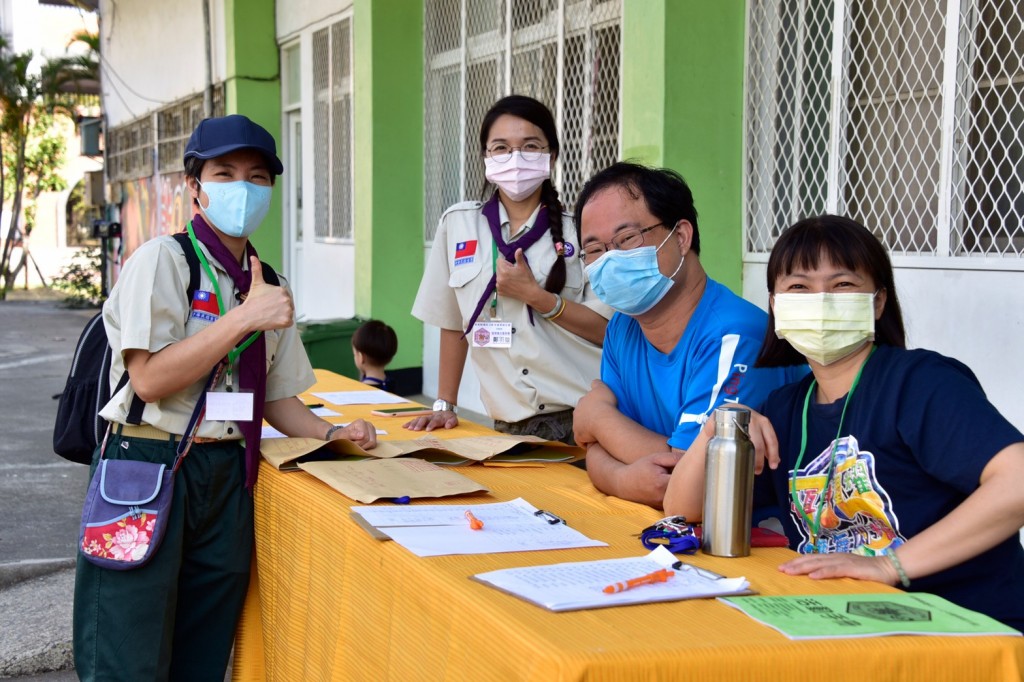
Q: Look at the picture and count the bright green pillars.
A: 3